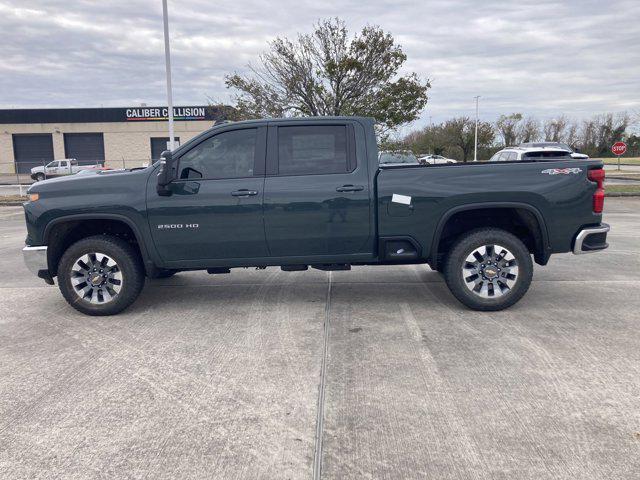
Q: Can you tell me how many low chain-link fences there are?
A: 1